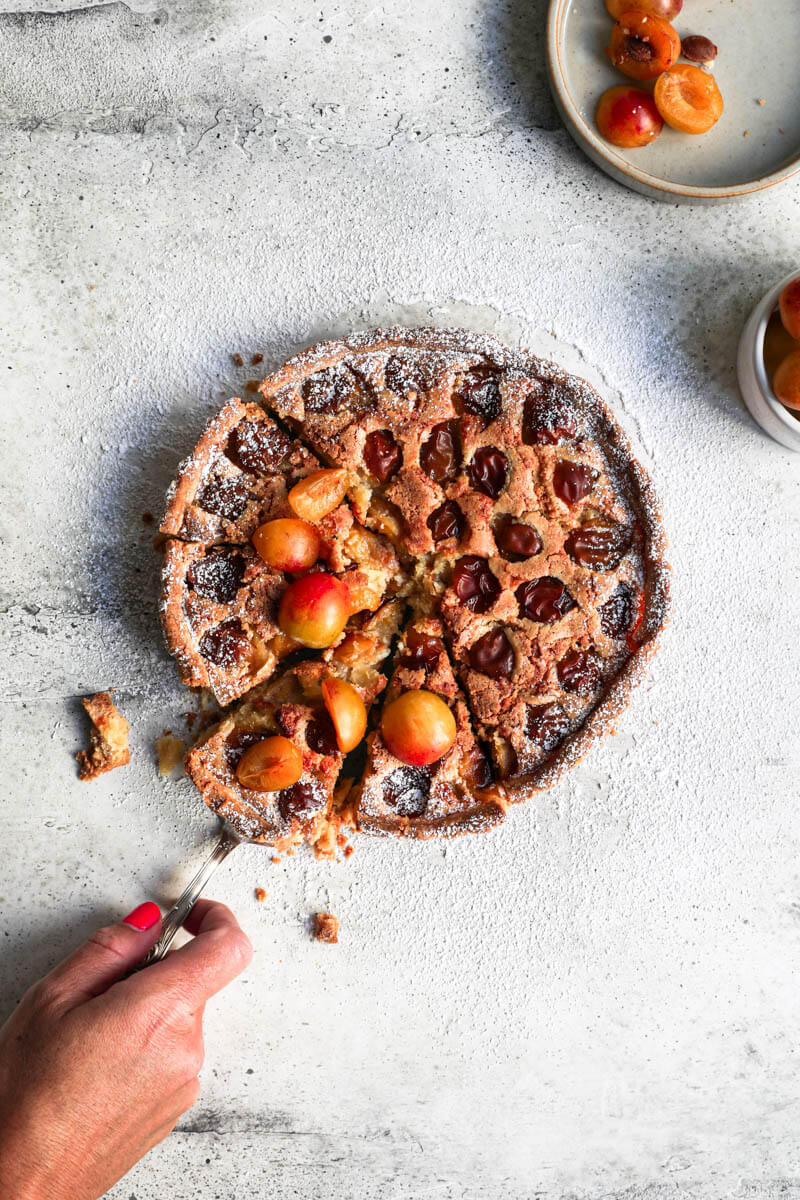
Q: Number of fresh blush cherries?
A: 12